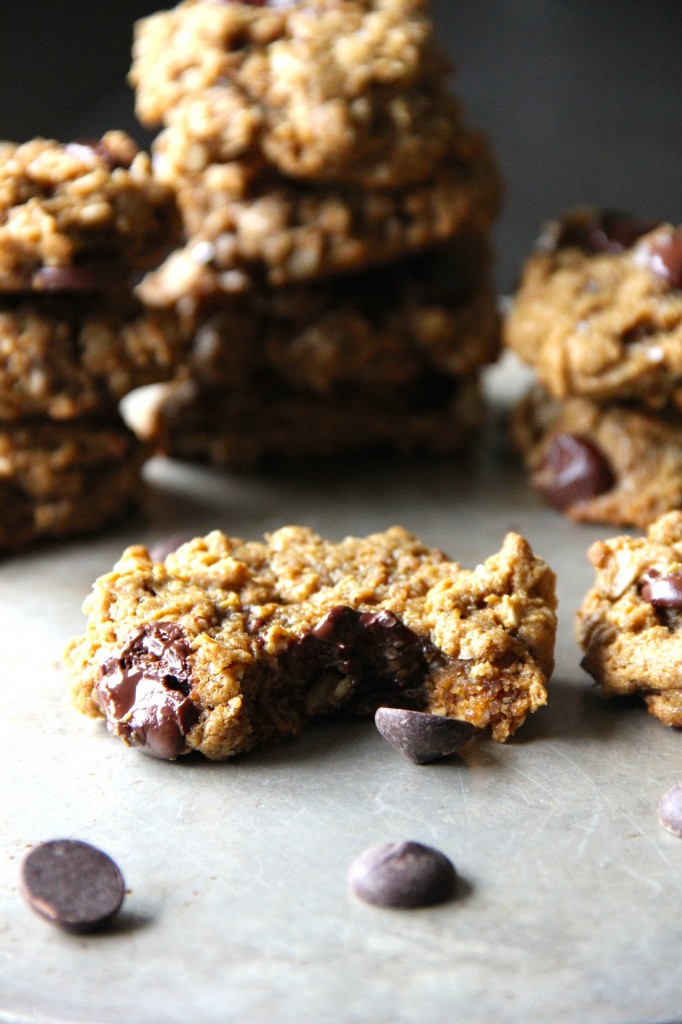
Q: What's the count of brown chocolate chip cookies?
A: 11